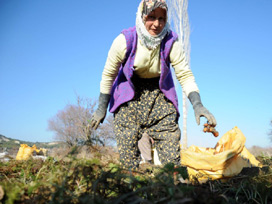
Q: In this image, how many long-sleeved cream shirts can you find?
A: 1